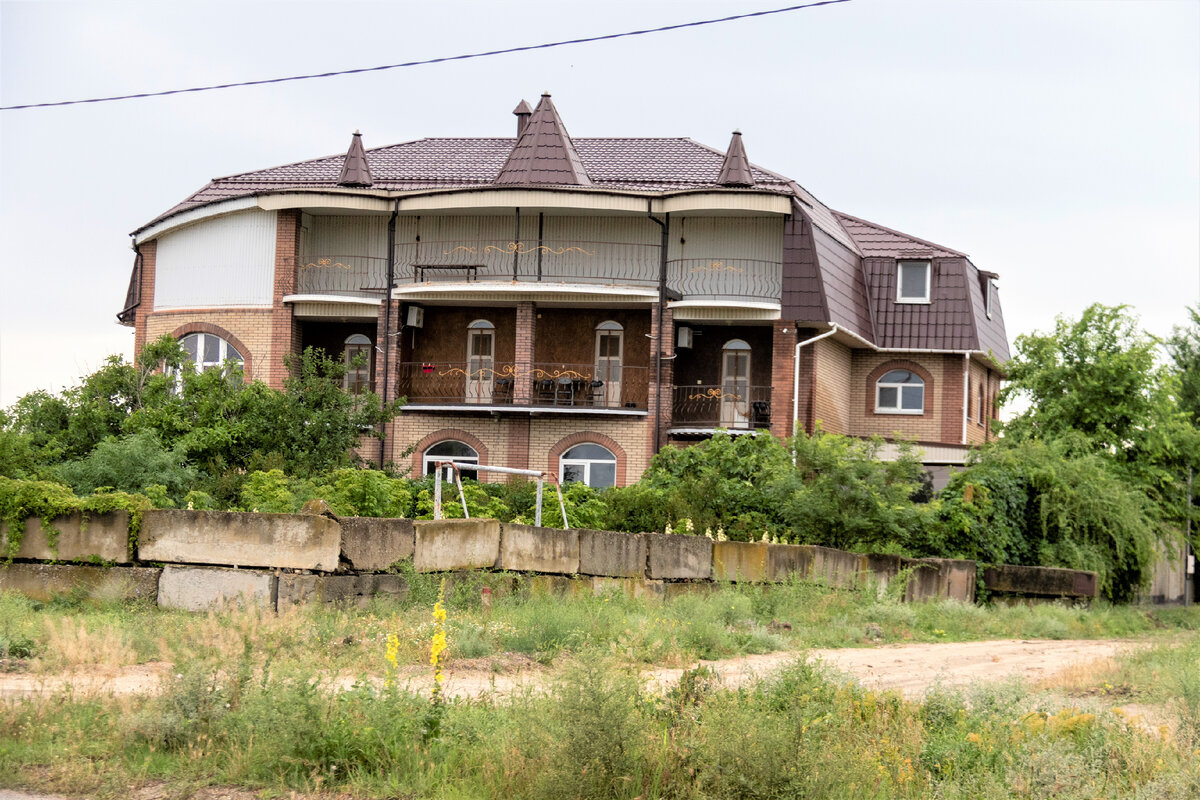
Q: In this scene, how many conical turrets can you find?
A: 3